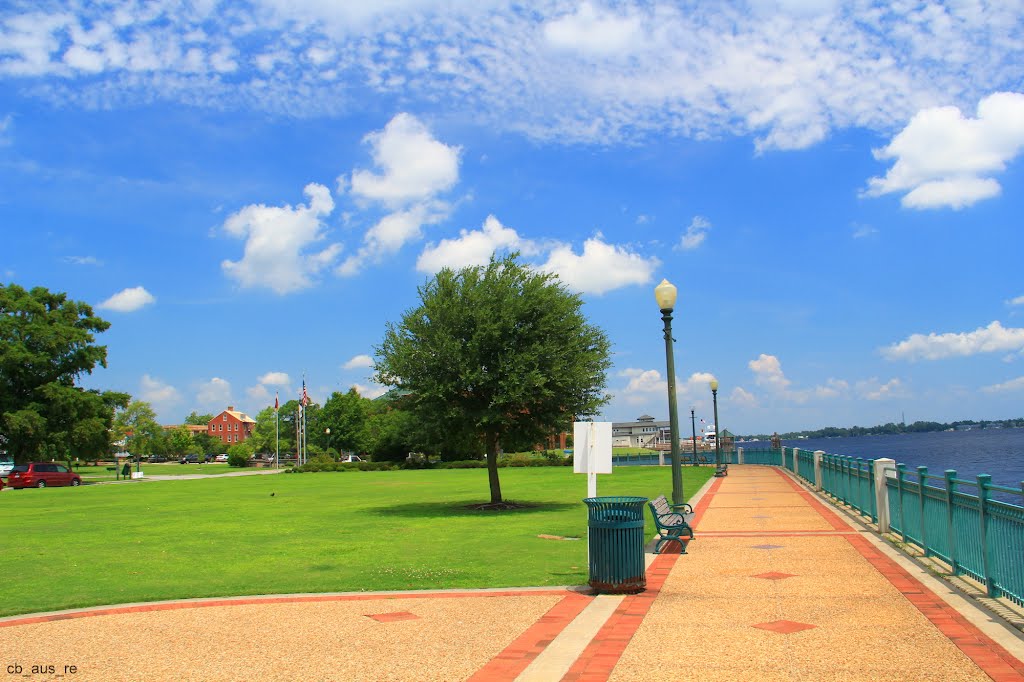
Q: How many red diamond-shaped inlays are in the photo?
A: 3